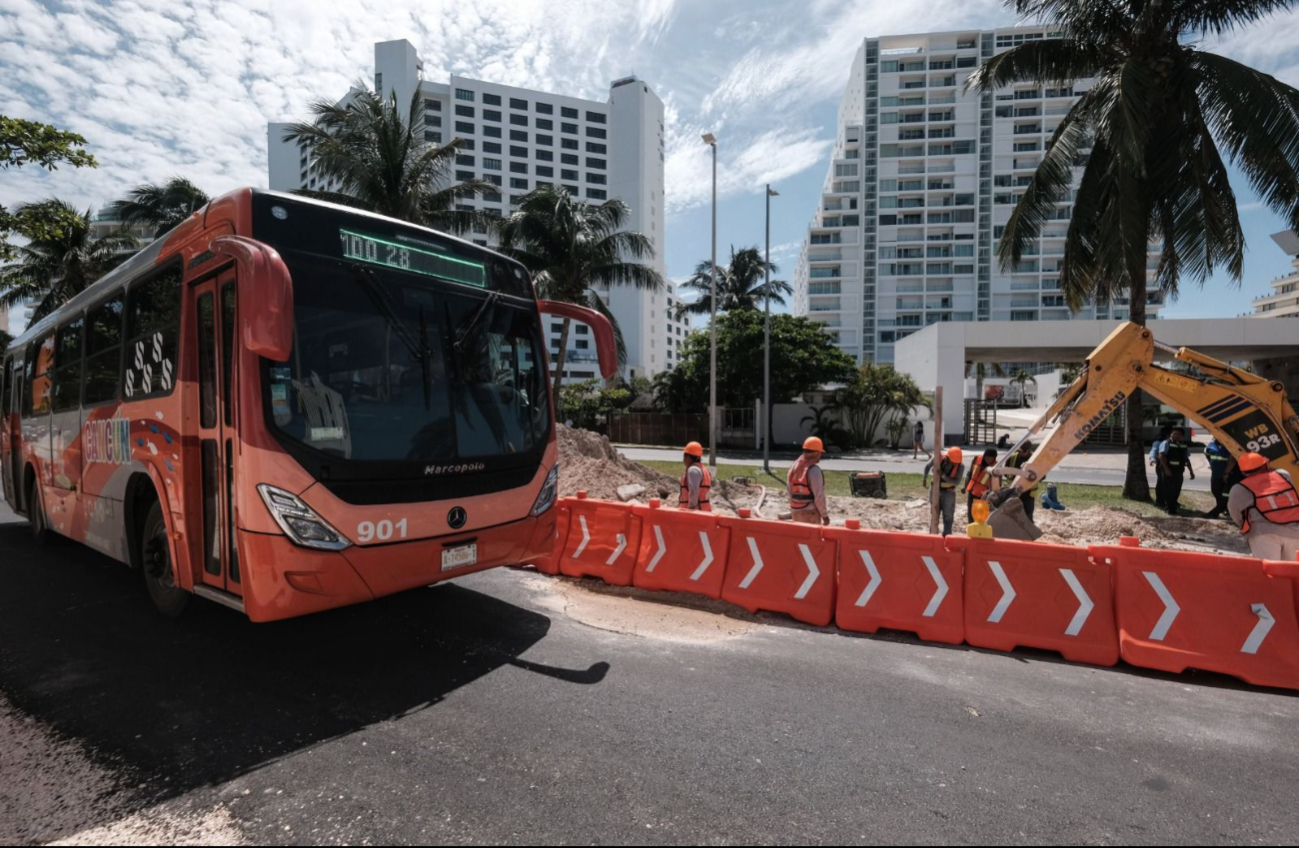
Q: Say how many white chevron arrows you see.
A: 12